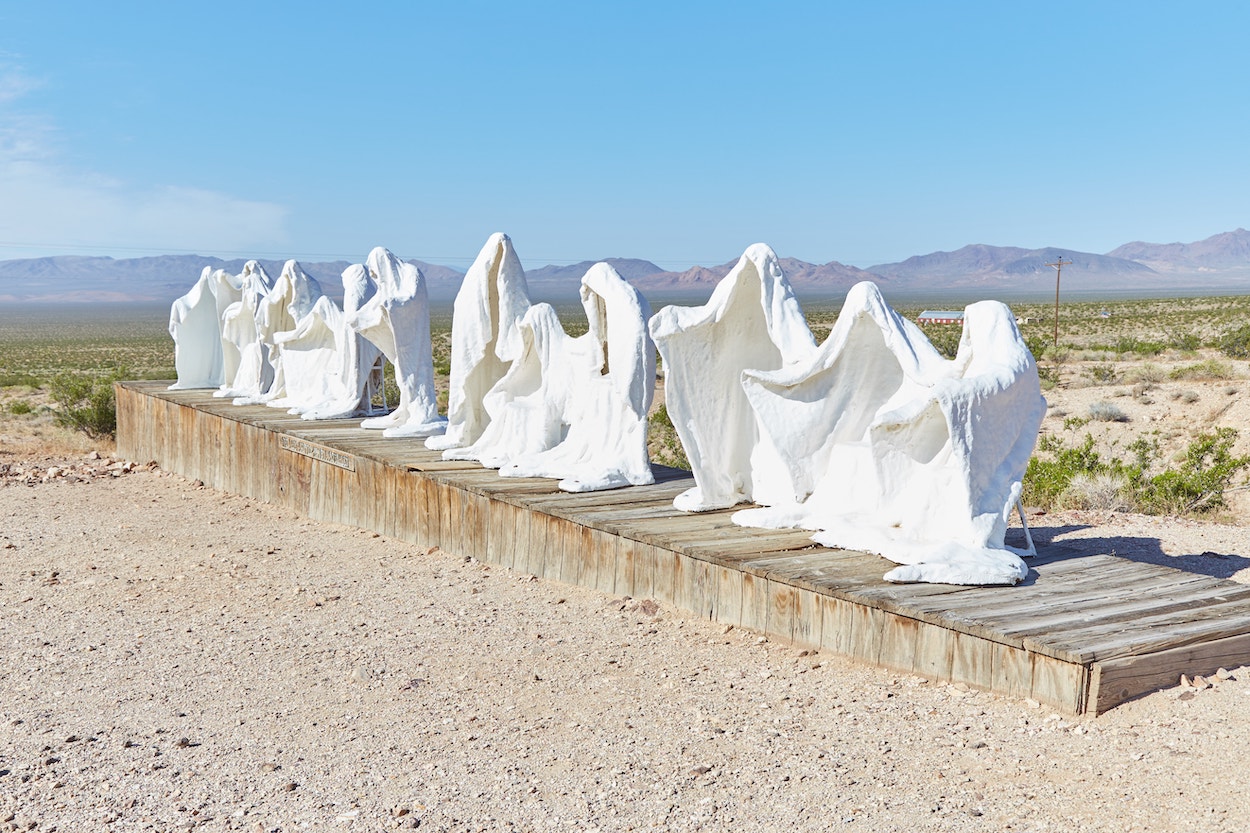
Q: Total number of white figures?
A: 13